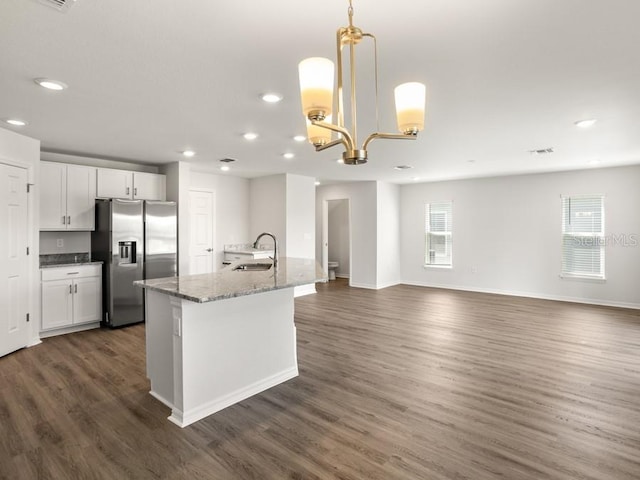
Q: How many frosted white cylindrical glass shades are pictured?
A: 3